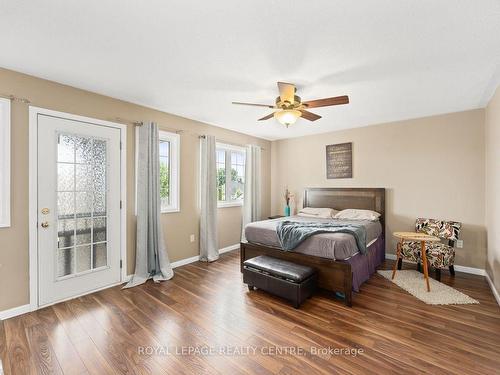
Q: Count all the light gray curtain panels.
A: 3